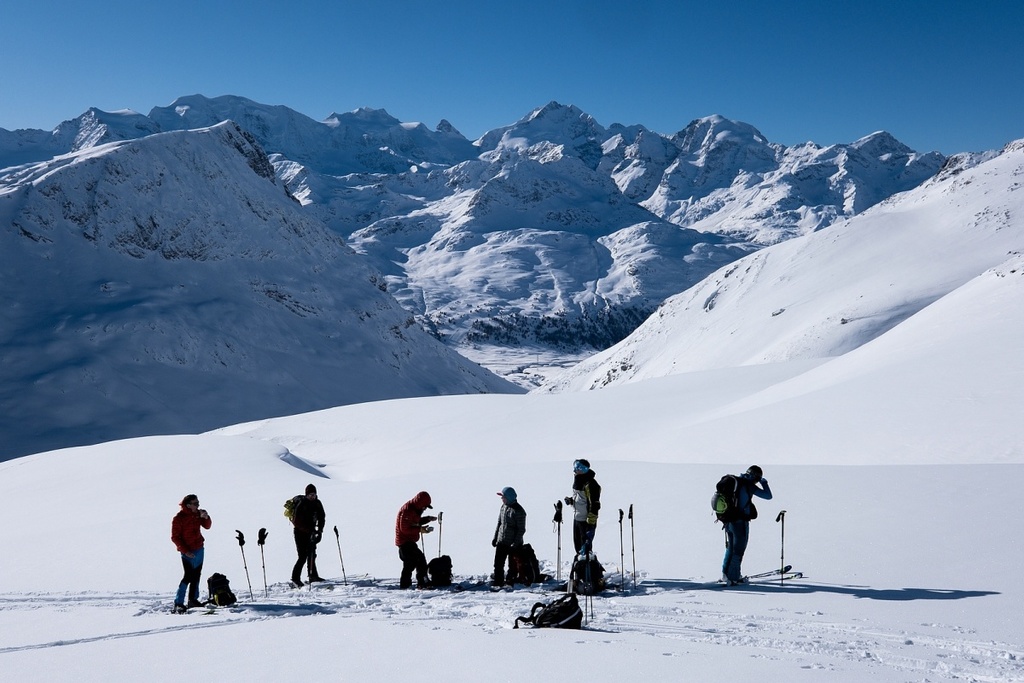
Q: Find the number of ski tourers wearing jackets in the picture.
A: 6